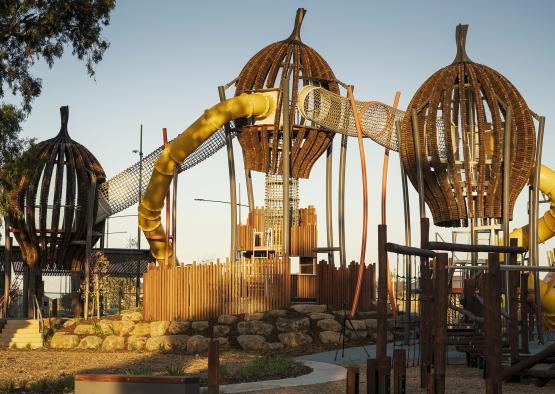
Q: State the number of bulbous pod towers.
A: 3